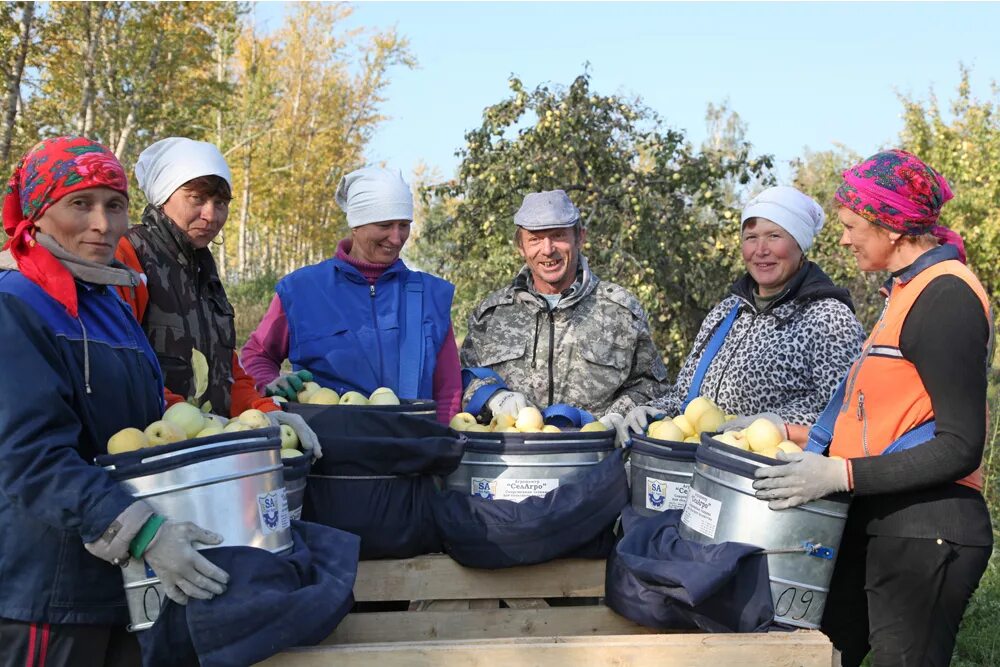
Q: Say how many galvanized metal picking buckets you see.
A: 6